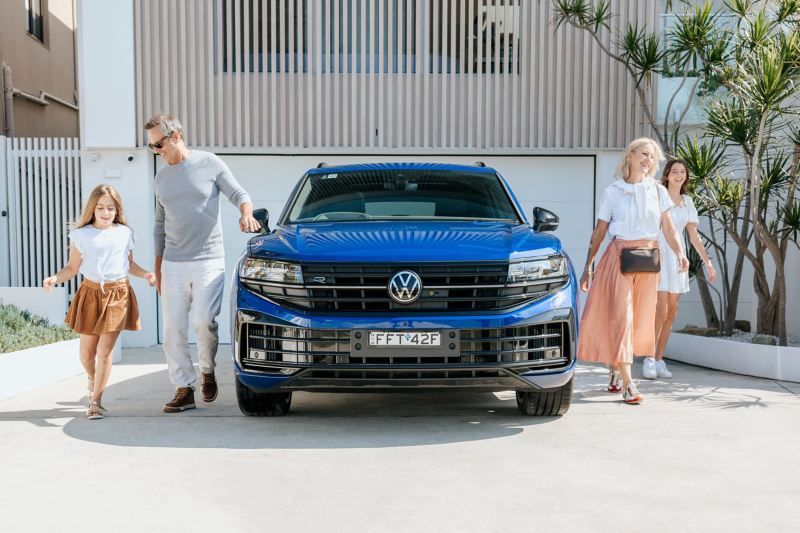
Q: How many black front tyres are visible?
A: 2